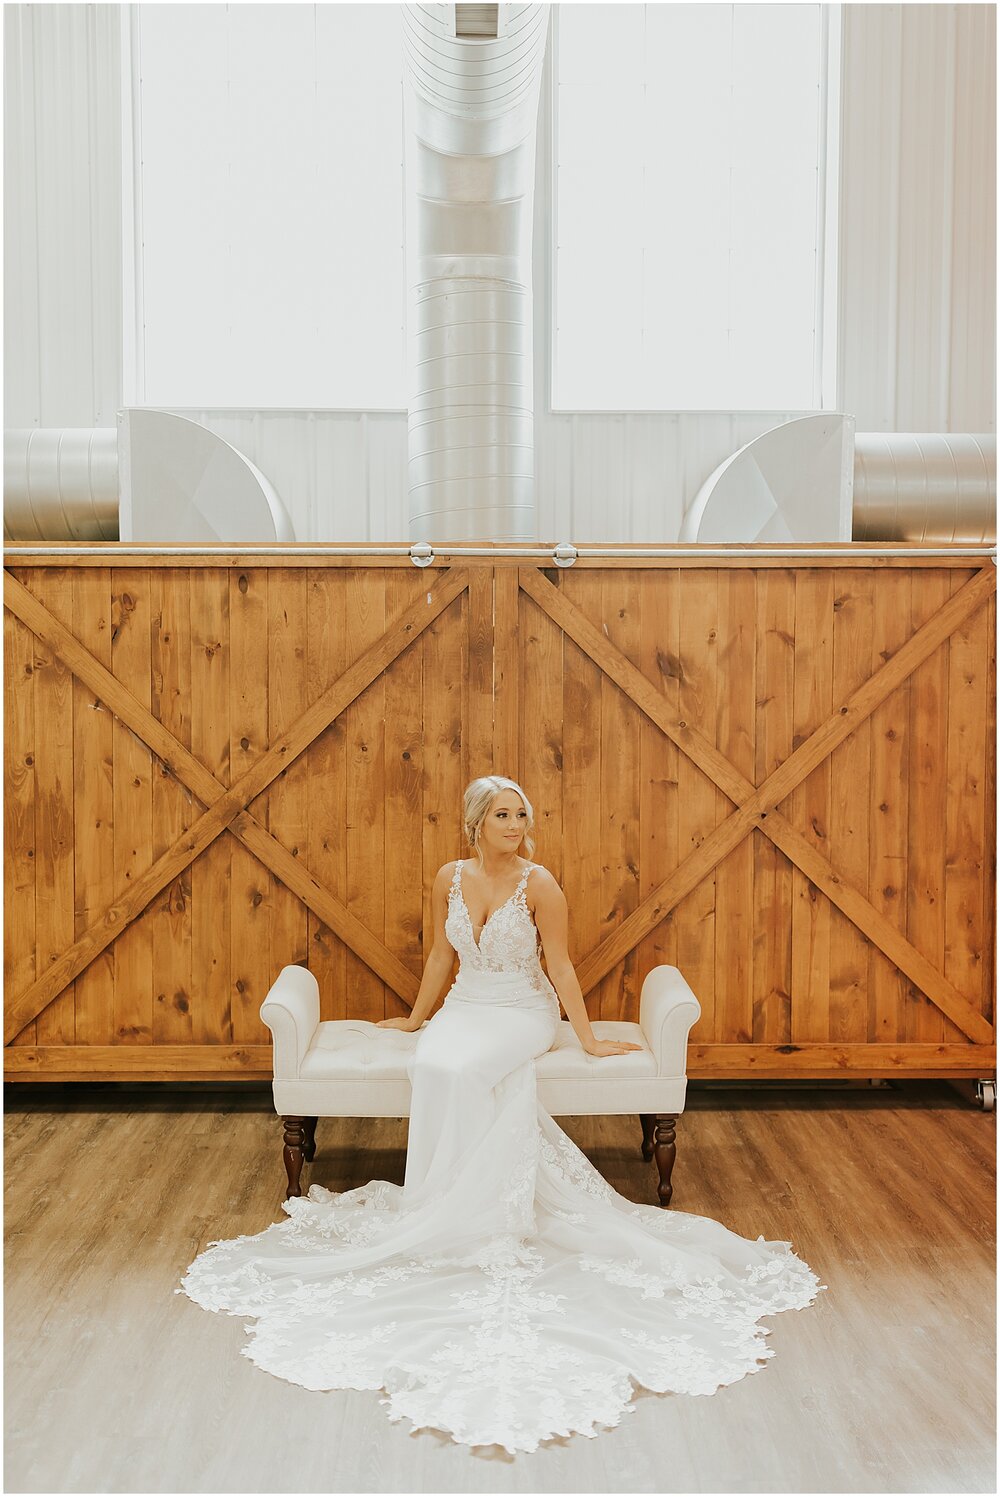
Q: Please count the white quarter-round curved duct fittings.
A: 2